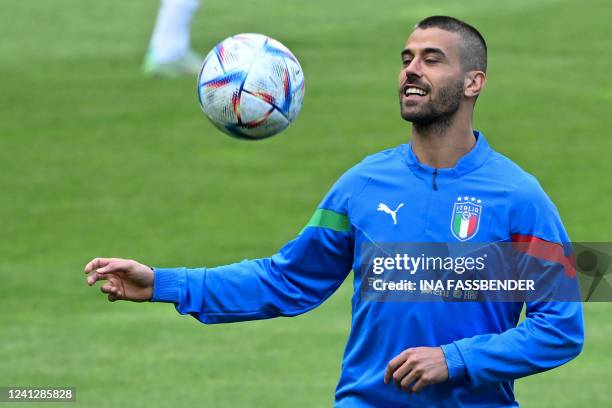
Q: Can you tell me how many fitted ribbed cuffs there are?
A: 2